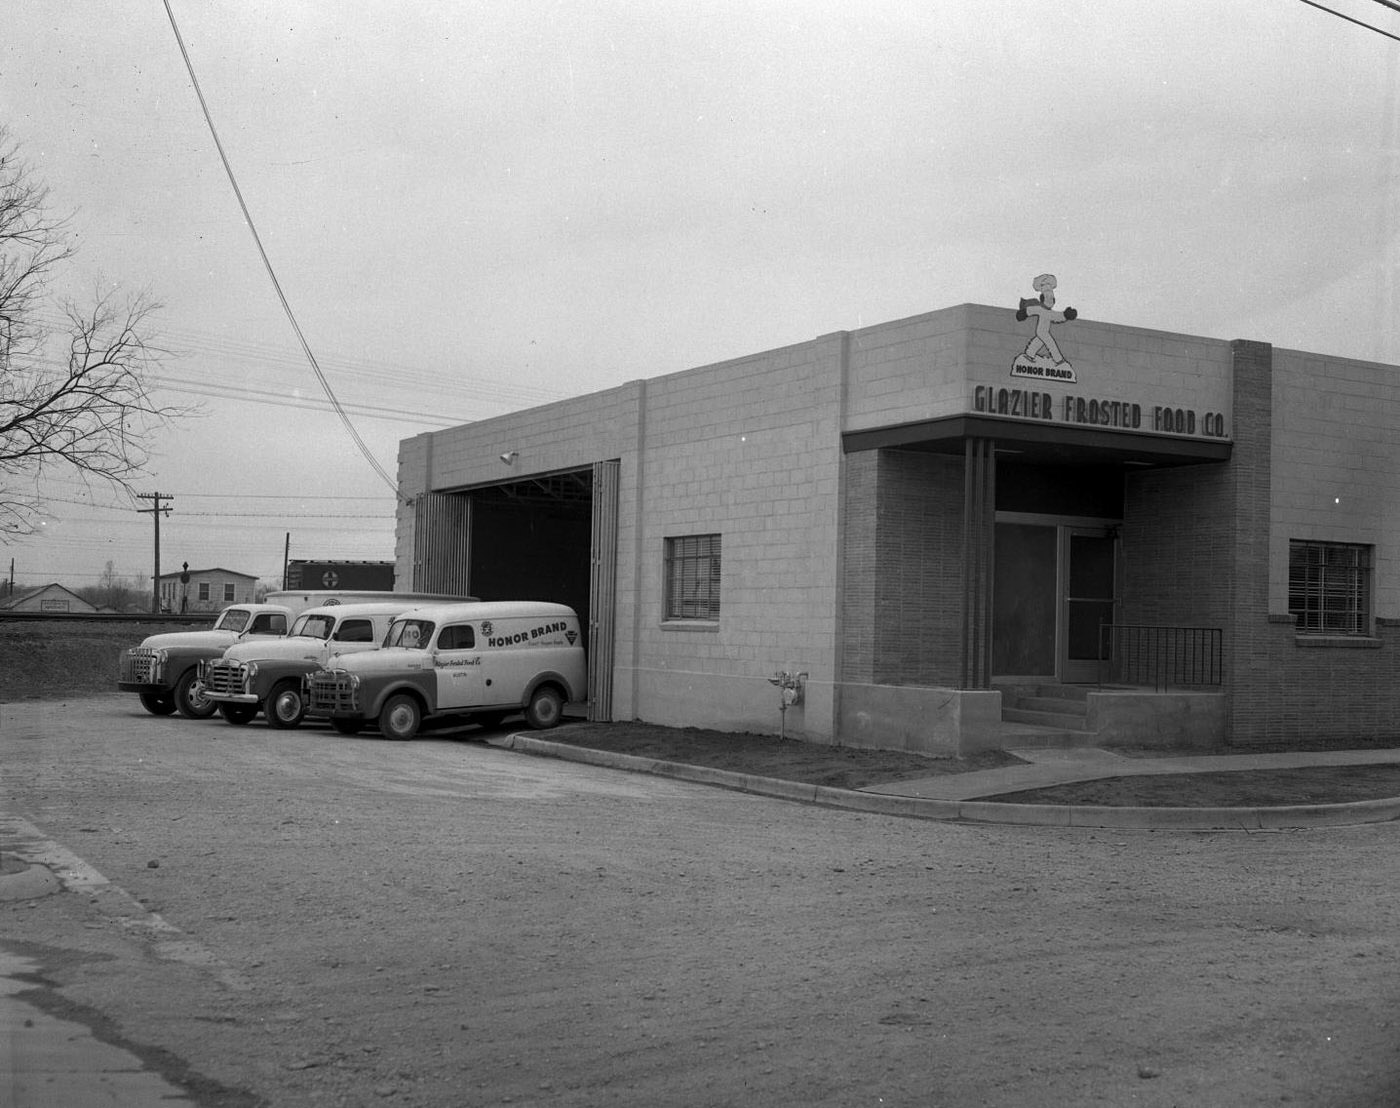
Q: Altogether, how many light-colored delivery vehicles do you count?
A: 3